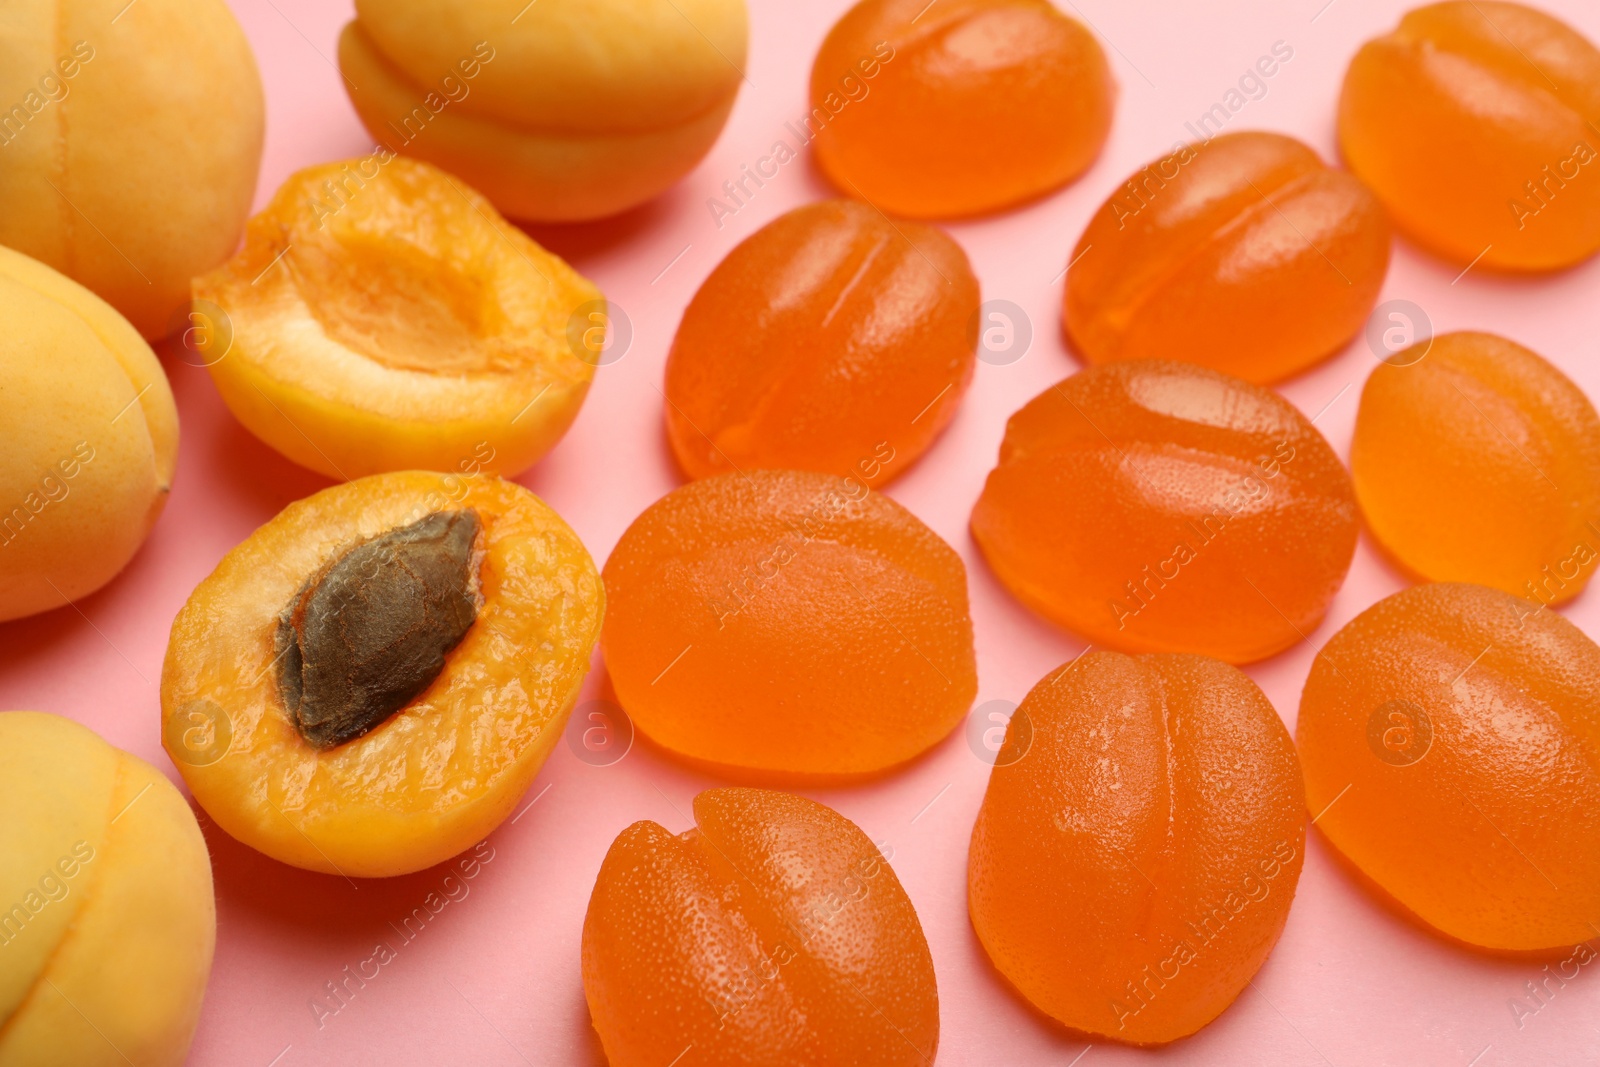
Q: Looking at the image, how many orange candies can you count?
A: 10